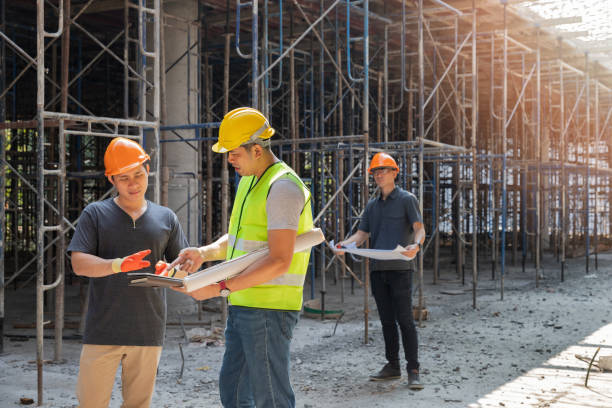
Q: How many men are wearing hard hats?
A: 3